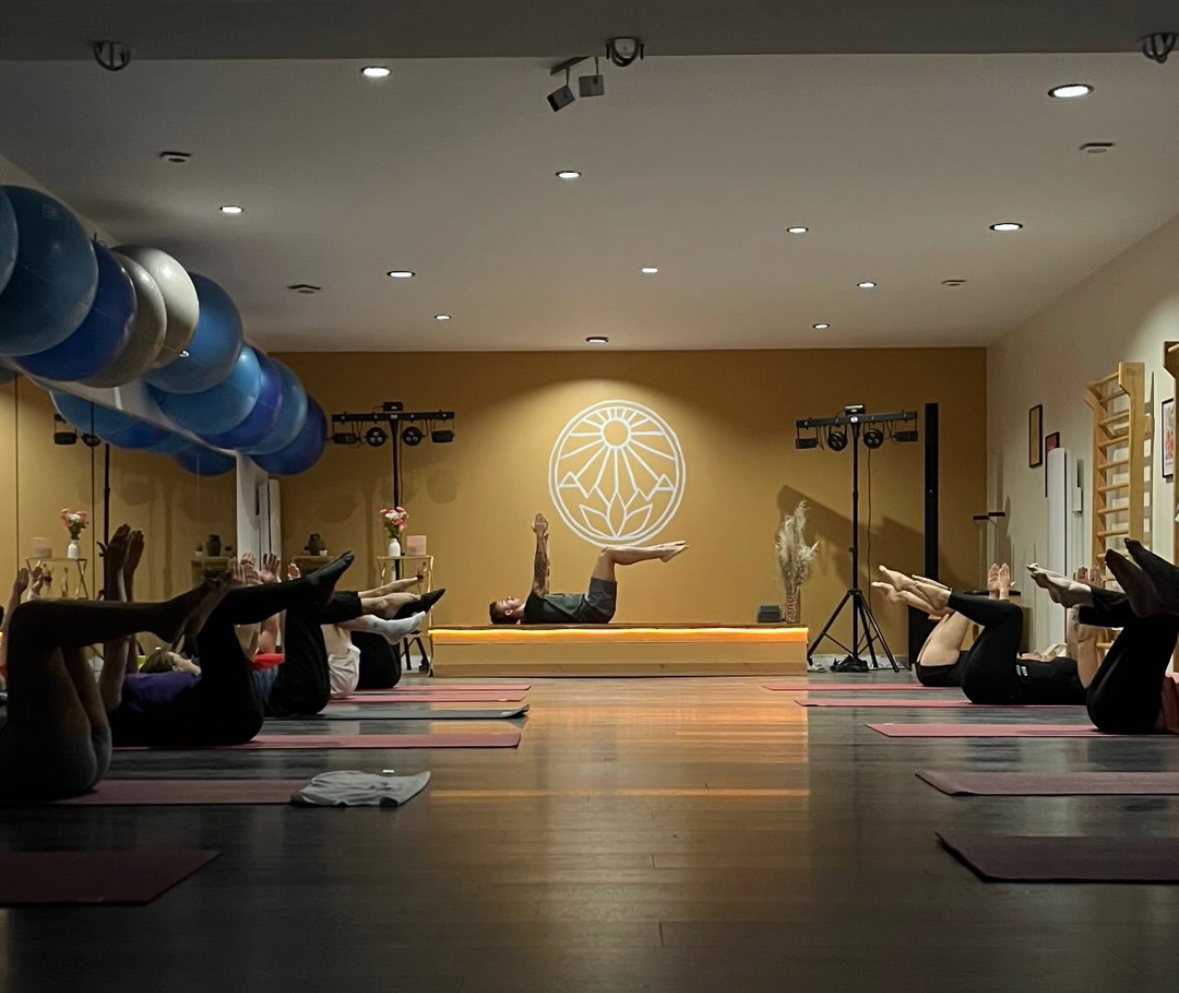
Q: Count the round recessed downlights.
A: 12